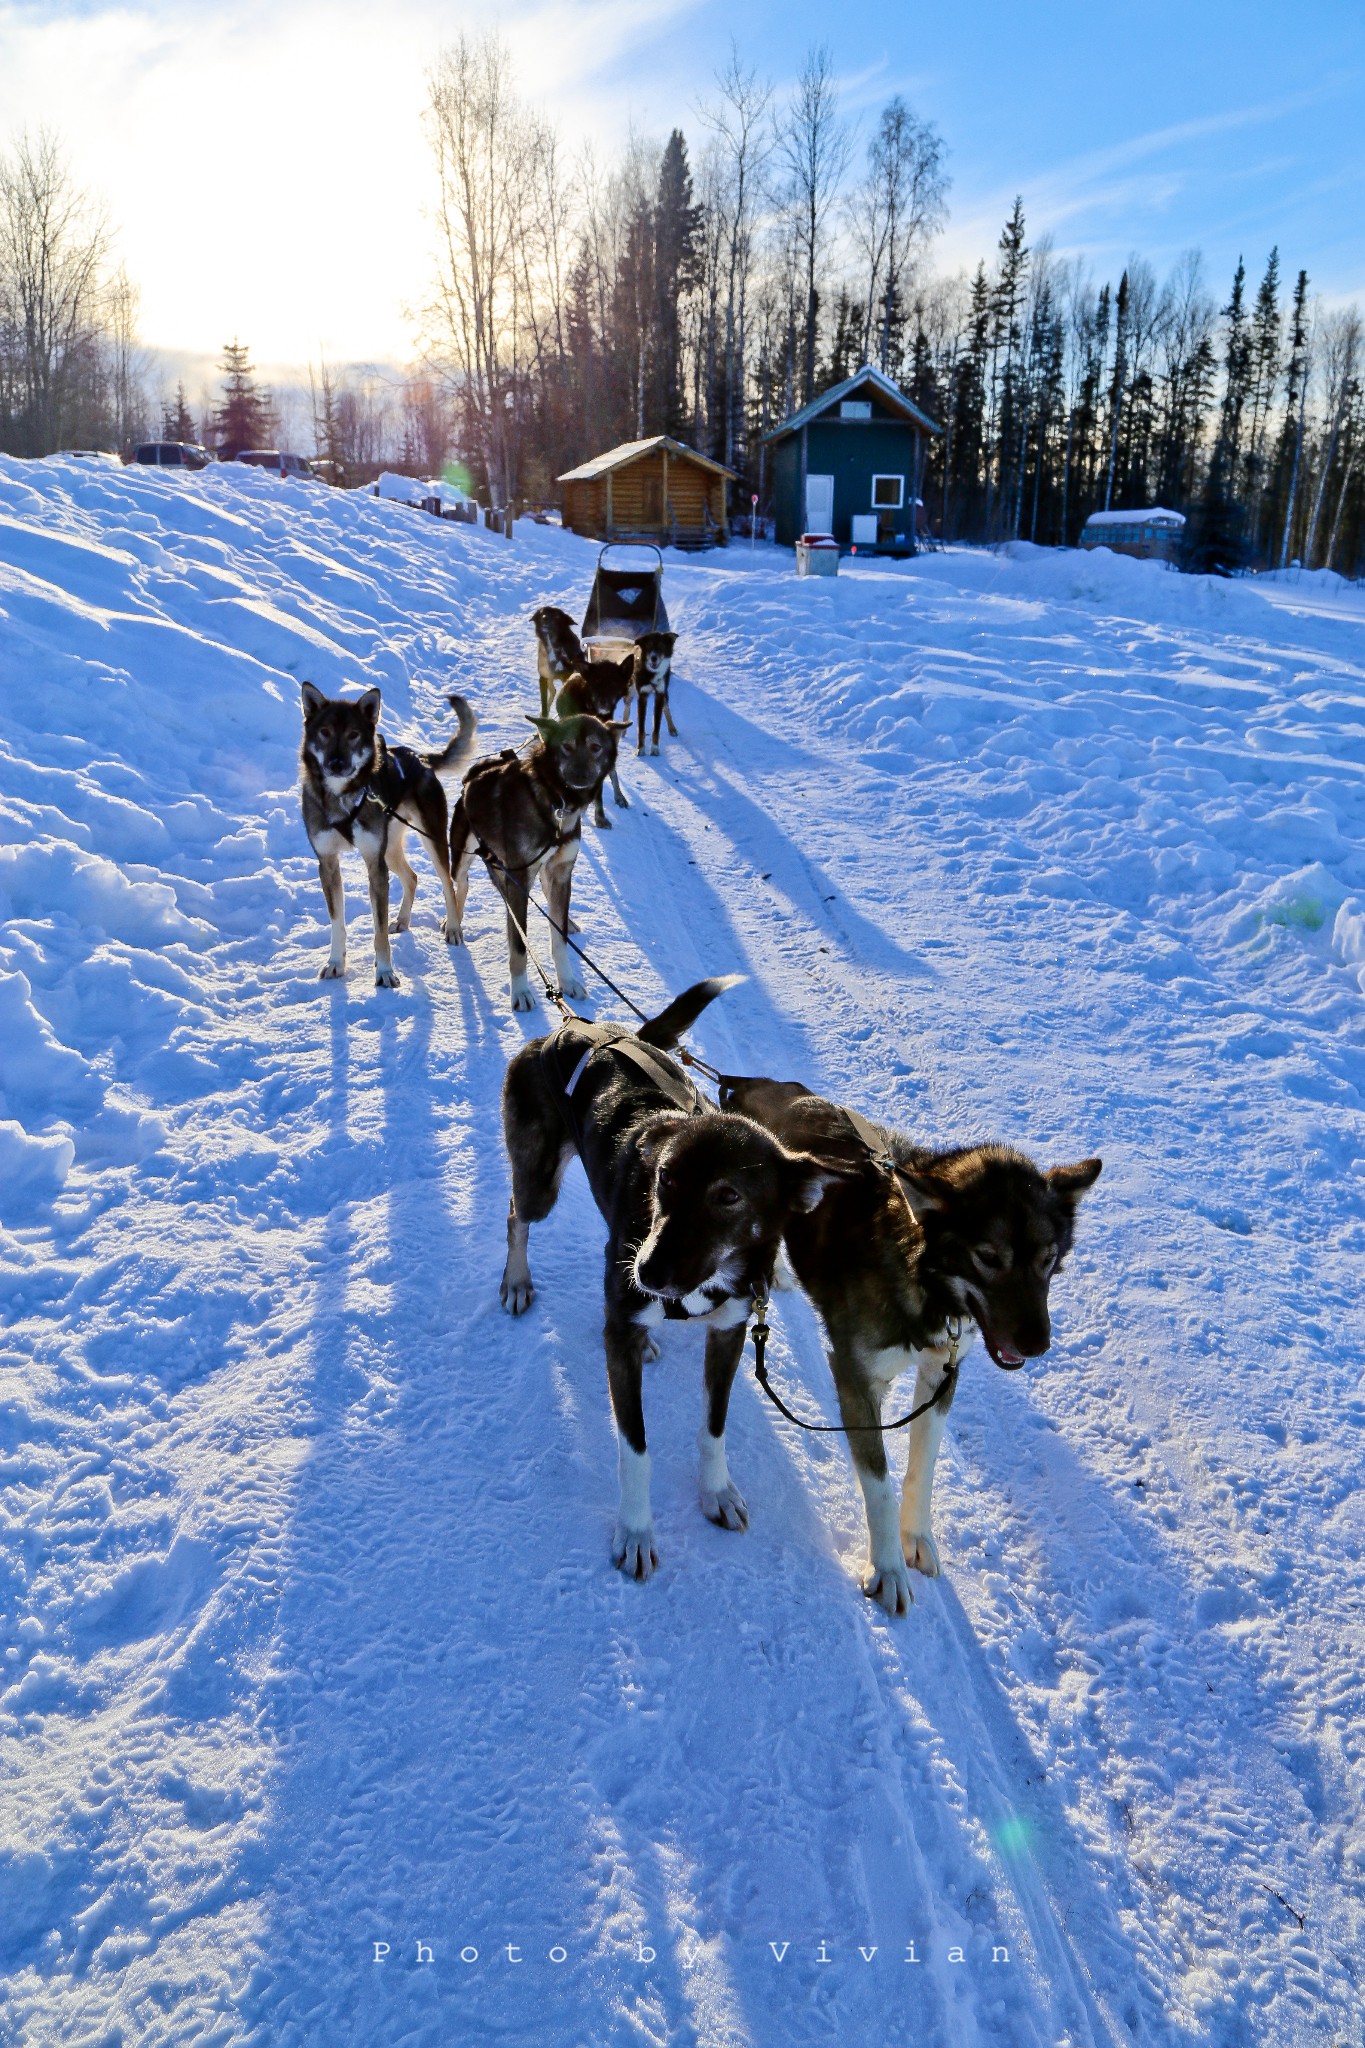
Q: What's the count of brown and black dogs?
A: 7